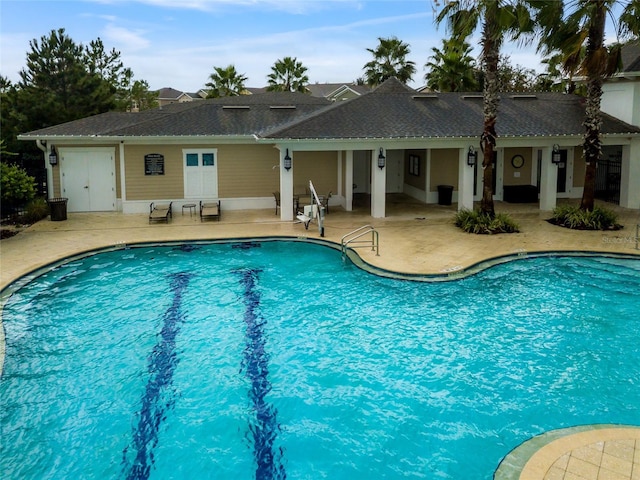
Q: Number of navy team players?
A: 0